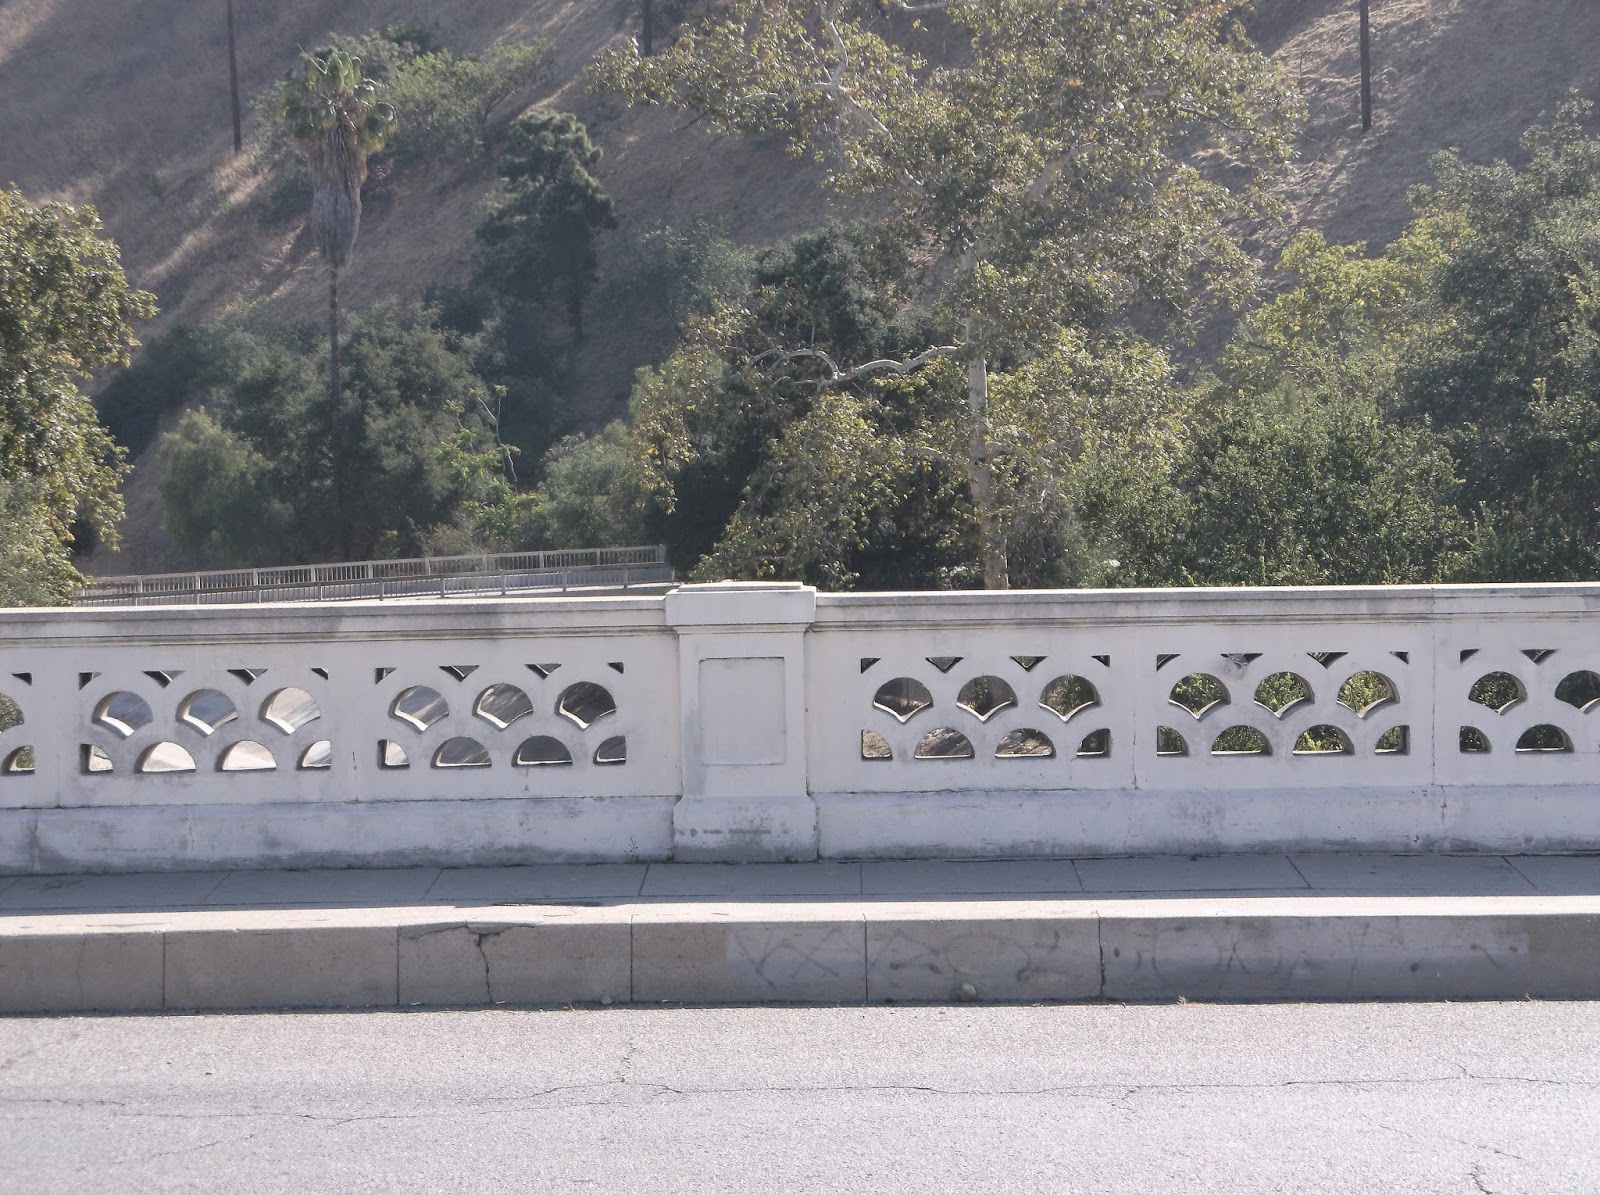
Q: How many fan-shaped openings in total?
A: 15